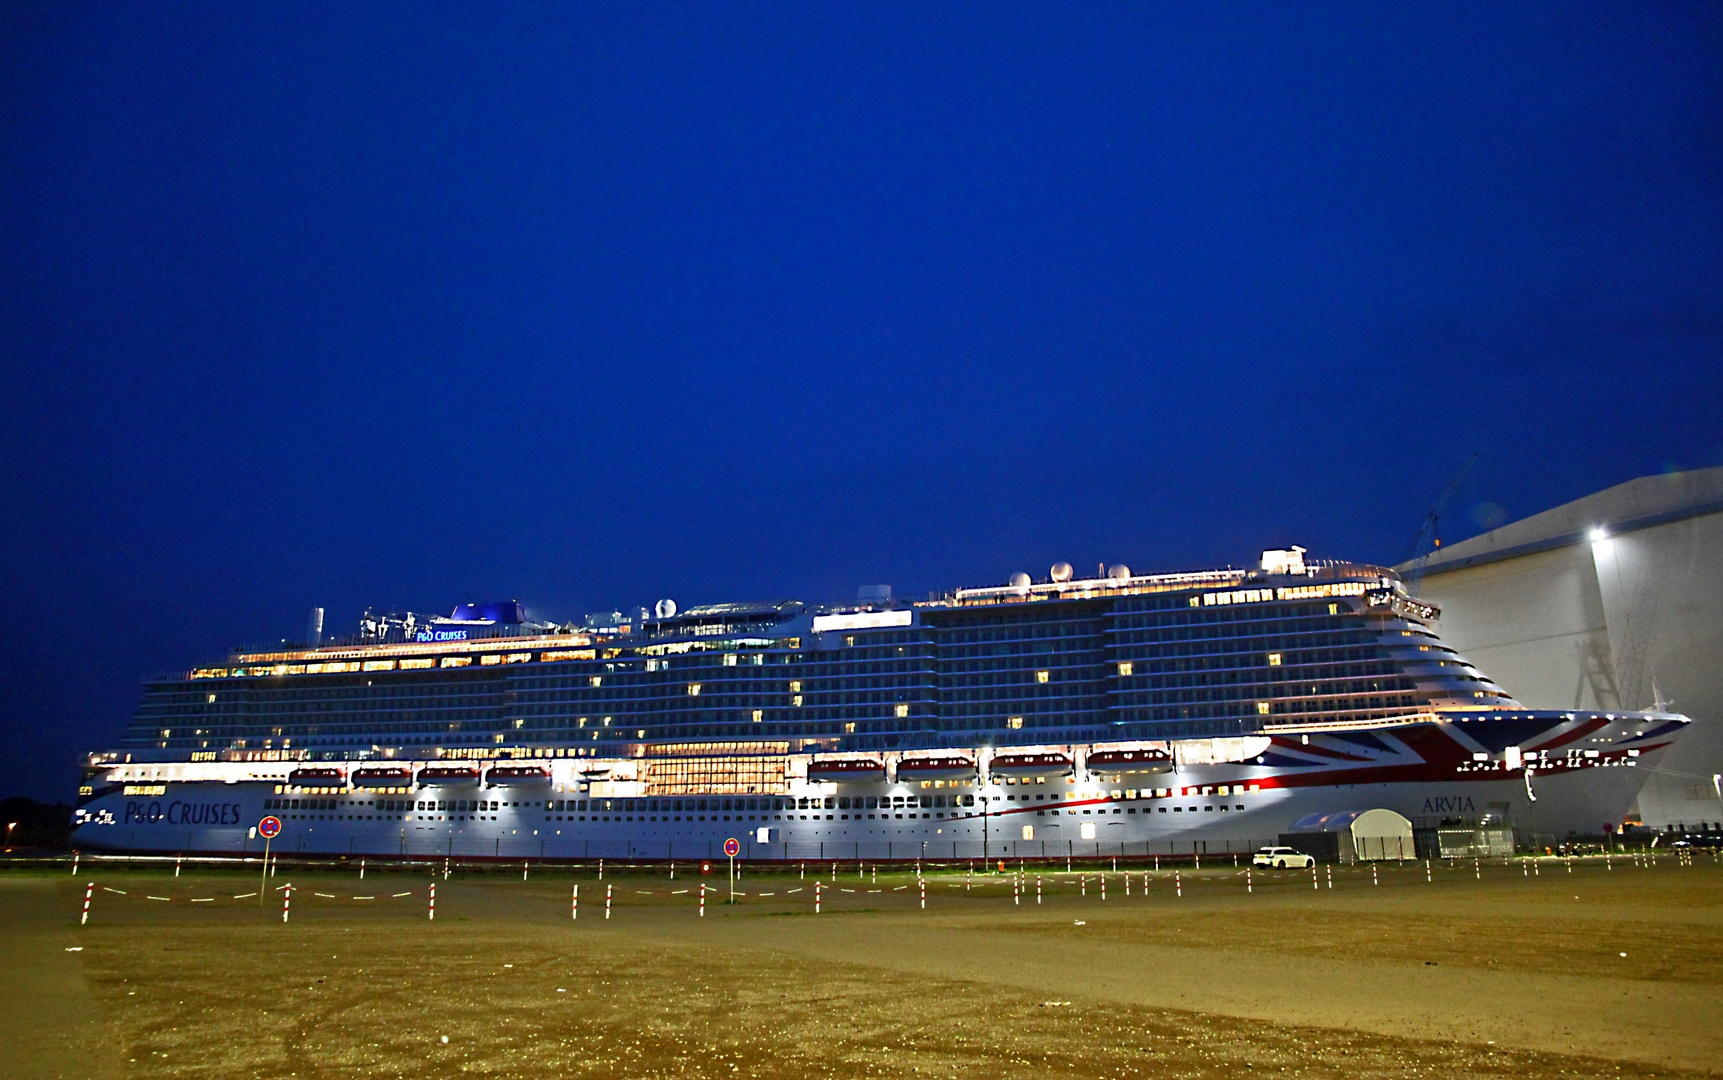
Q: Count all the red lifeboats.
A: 8